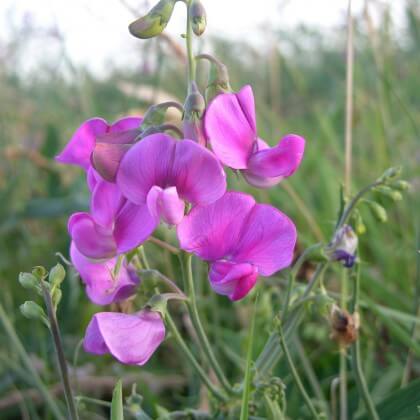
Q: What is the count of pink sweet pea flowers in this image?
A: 7